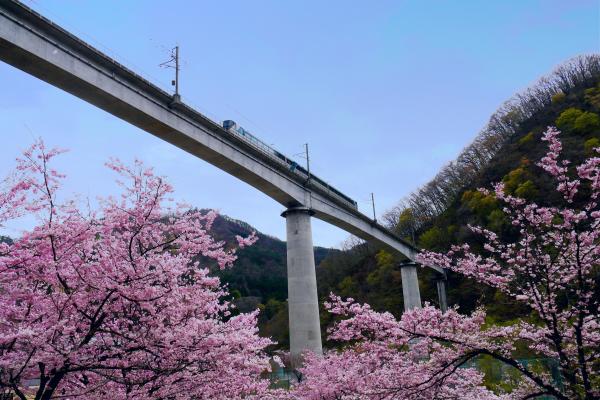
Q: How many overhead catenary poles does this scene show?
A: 3